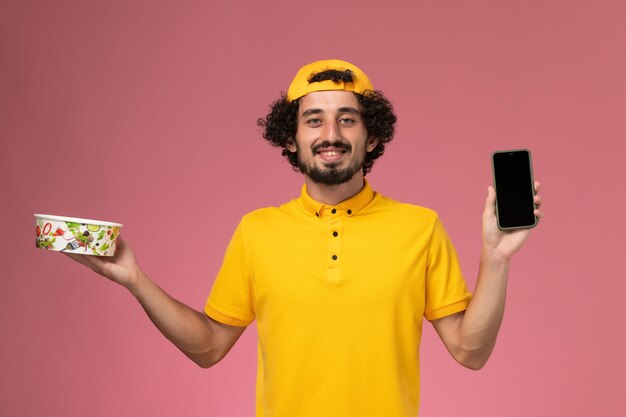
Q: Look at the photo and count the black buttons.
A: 5